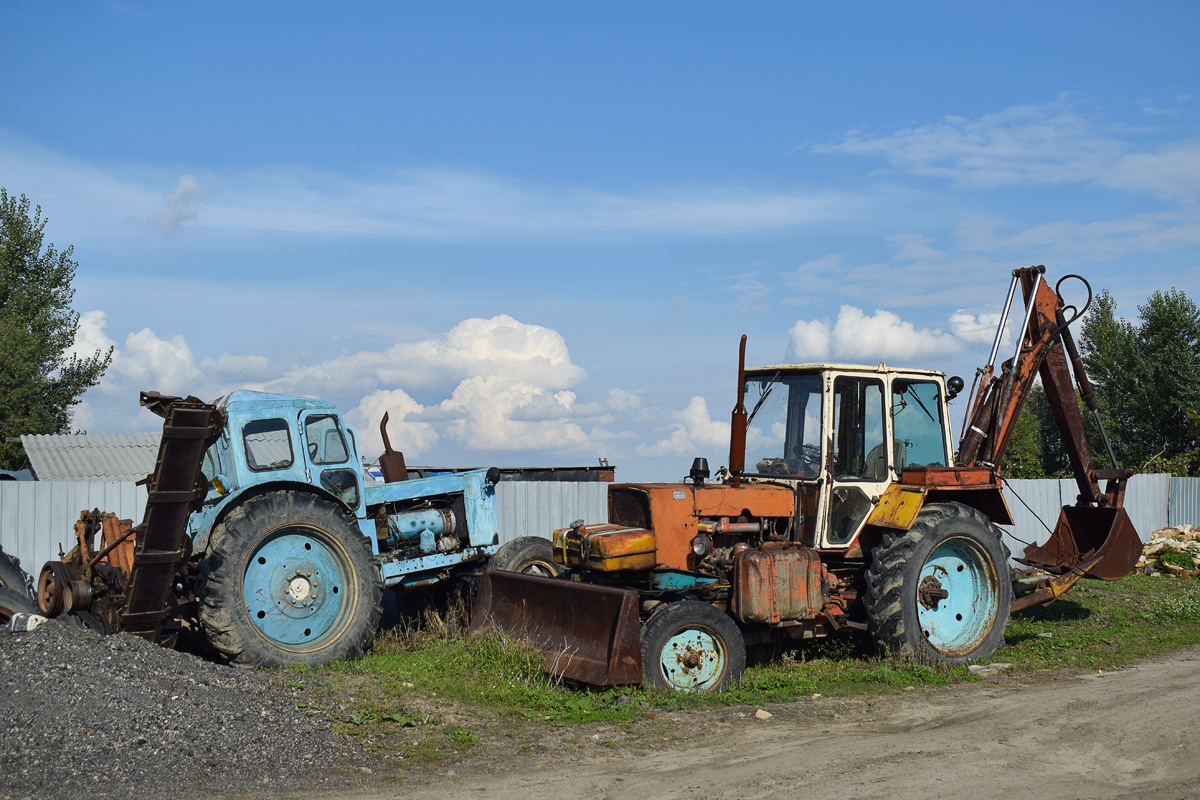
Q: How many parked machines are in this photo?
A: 2